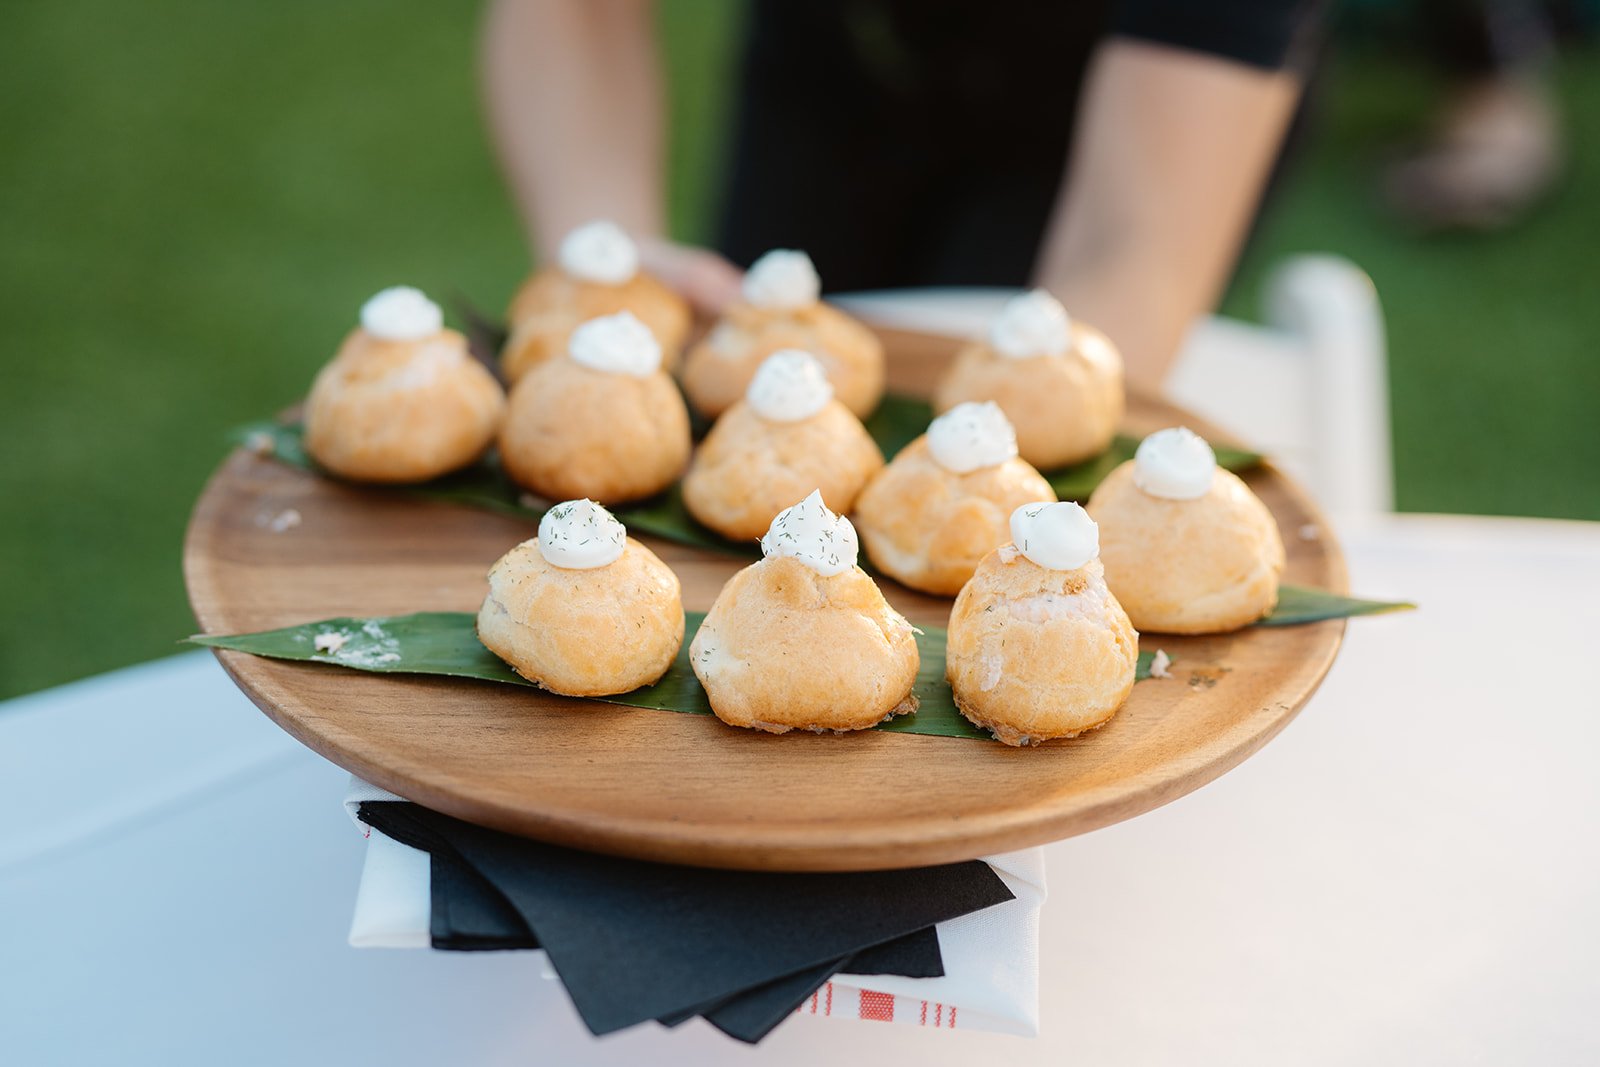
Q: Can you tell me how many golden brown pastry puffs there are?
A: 11